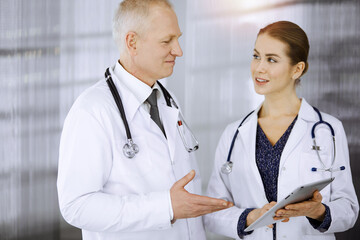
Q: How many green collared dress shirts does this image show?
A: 0